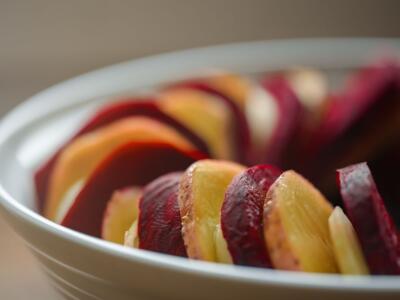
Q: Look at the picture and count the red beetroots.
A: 8